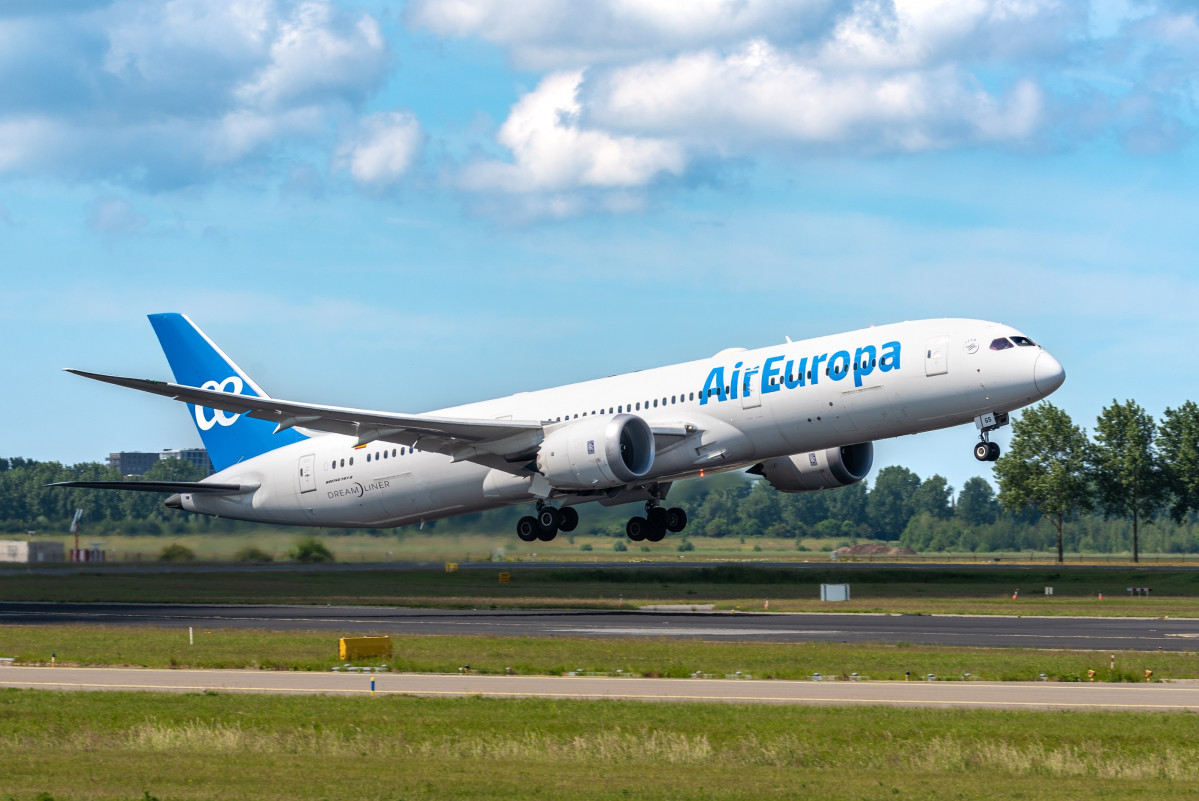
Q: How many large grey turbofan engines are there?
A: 2